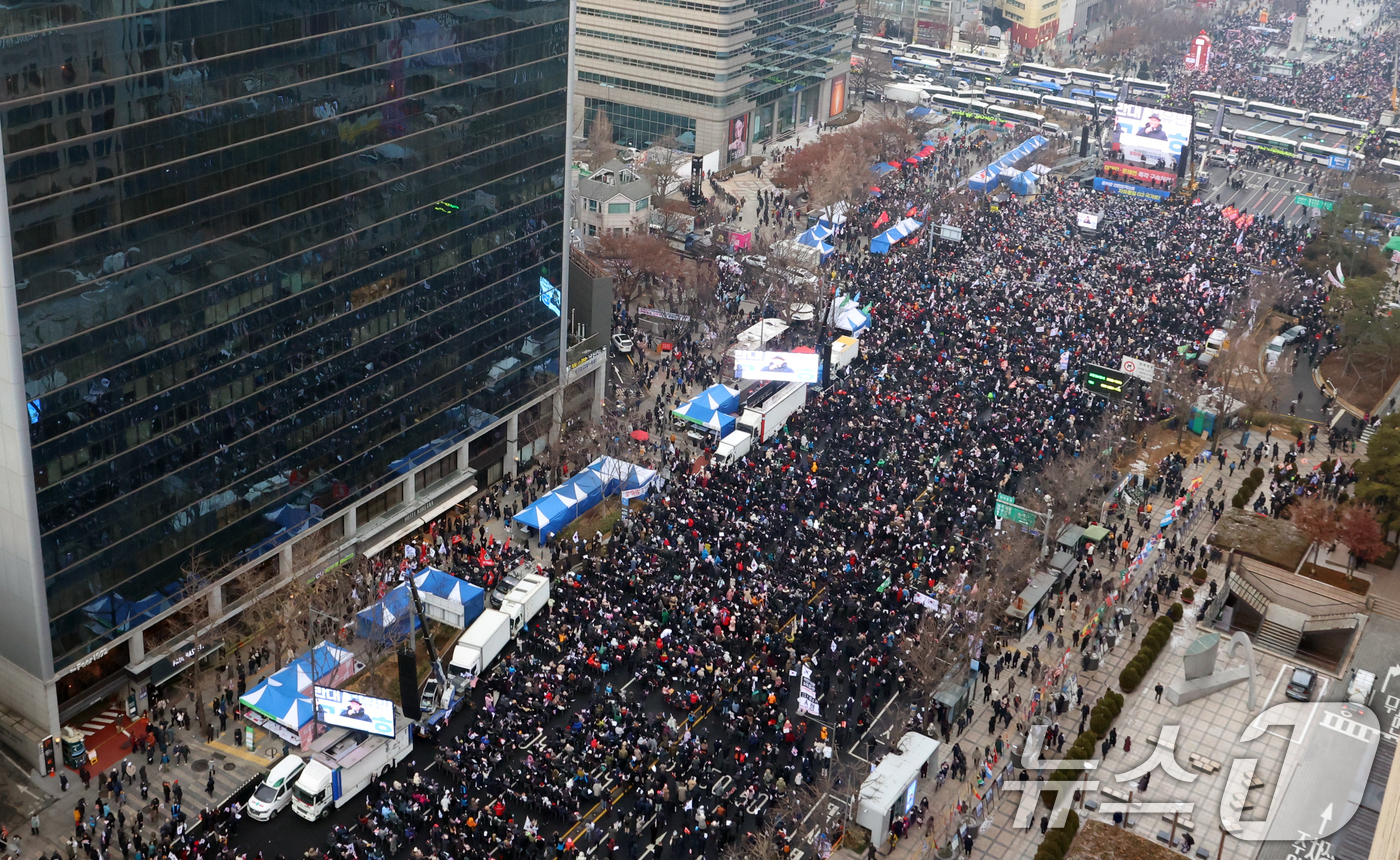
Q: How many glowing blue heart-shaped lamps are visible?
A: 0